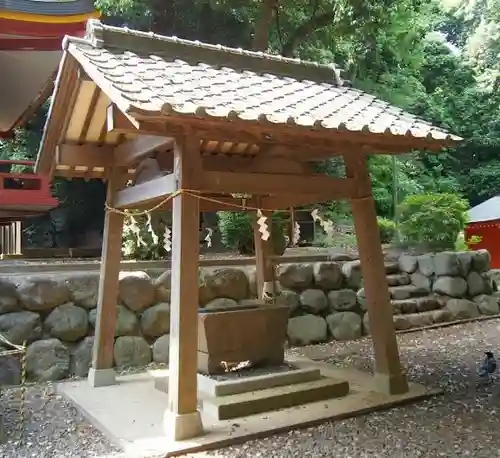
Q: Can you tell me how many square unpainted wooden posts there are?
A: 4